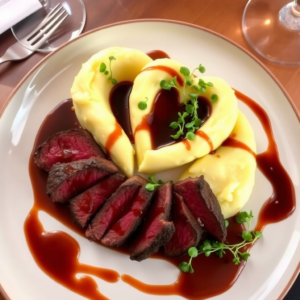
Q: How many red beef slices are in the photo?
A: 8